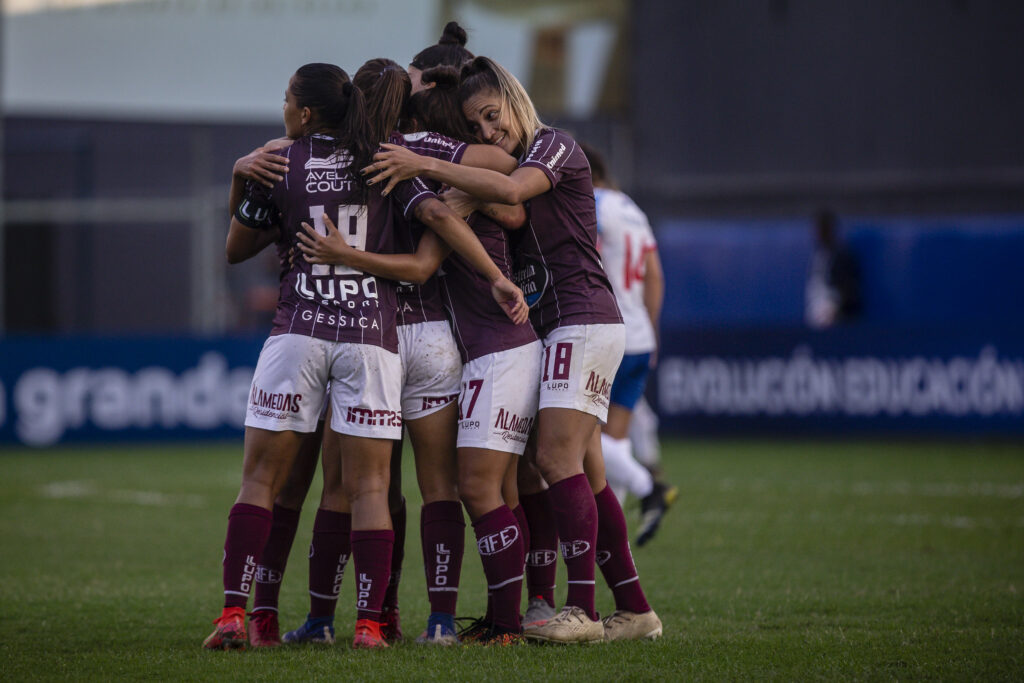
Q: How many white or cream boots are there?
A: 2